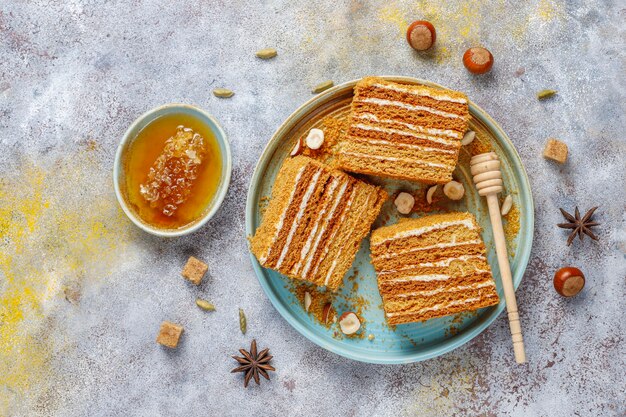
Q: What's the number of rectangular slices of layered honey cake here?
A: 3